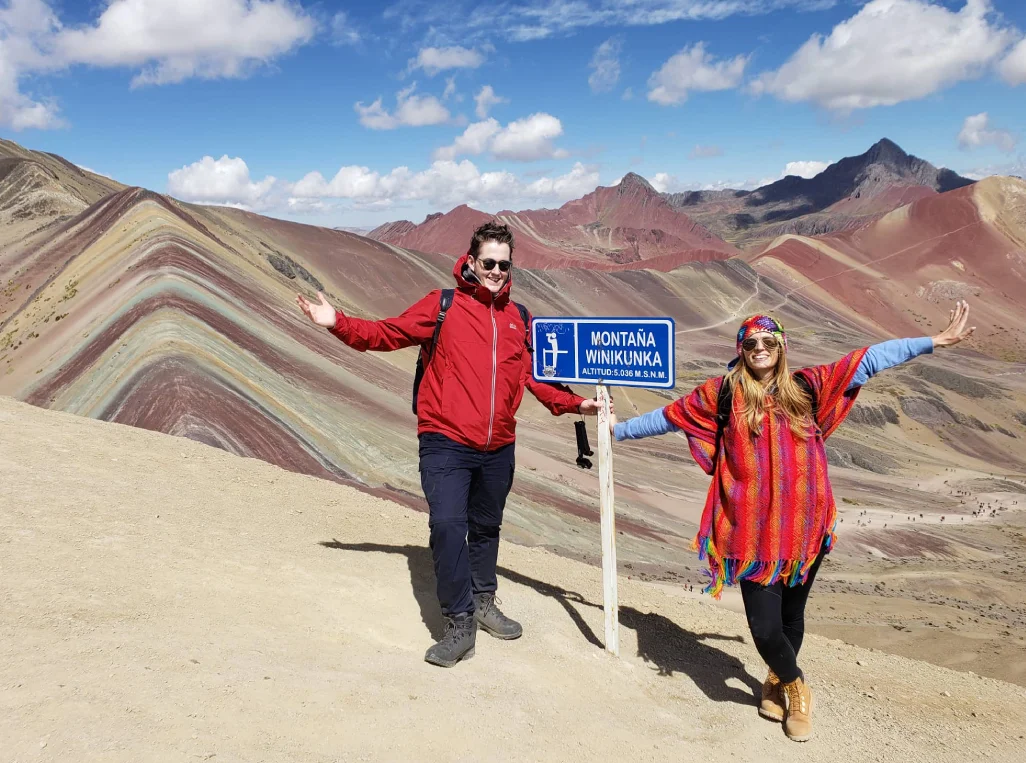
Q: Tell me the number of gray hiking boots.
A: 2